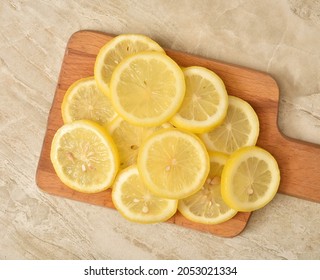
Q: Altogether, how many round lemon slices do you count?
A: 11